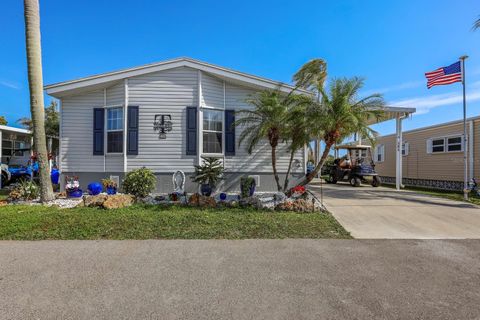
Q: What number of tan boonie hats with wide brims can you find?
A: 0